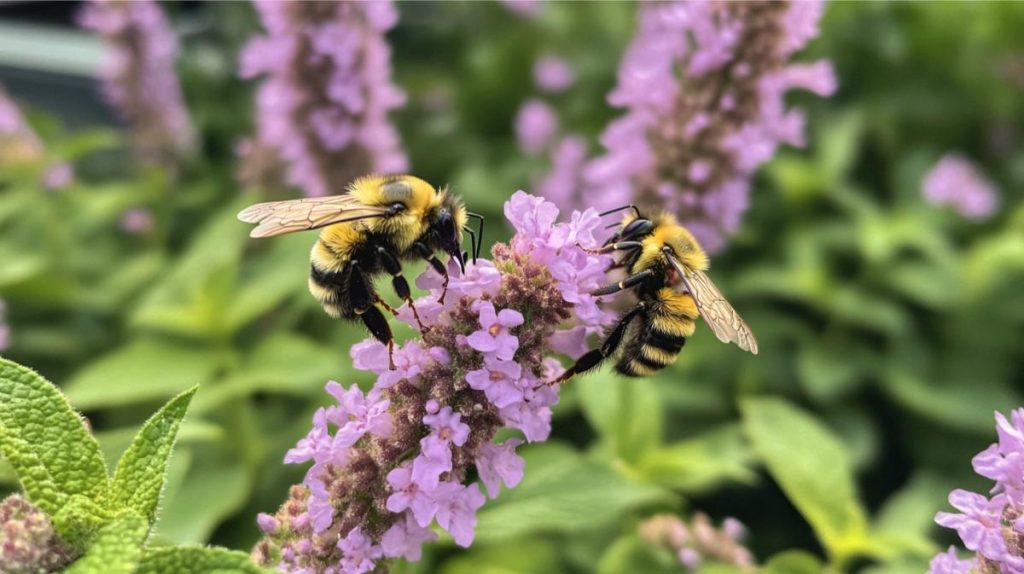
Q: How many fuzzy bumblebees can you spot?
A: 2